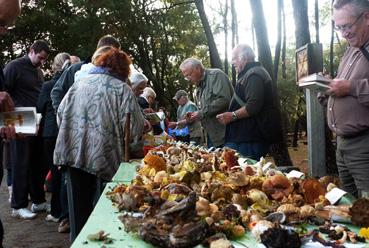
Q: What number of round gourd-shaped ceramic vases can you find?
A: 0